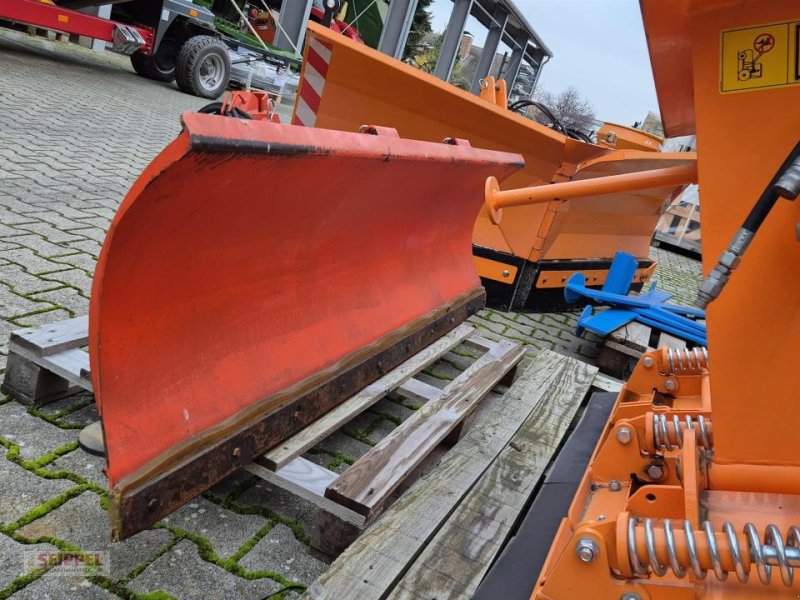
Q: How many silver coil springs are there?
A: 3